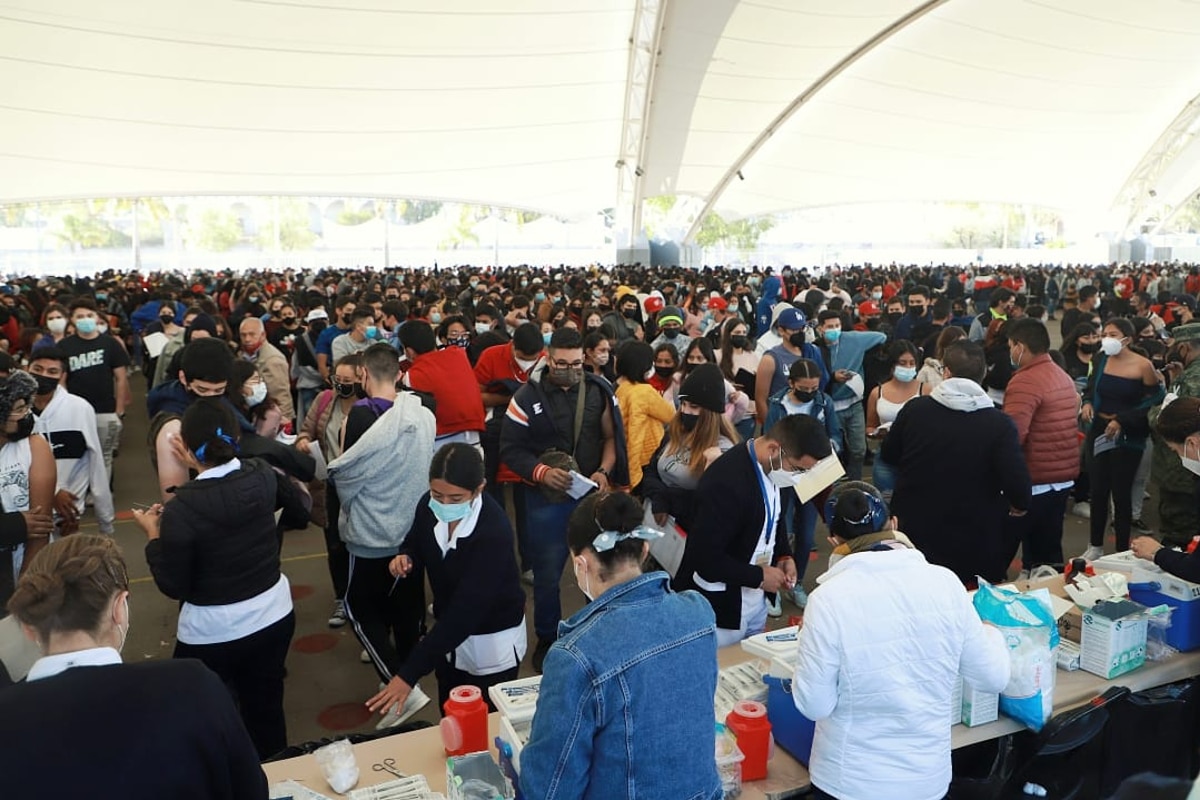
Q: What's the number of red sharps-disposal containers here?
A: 2